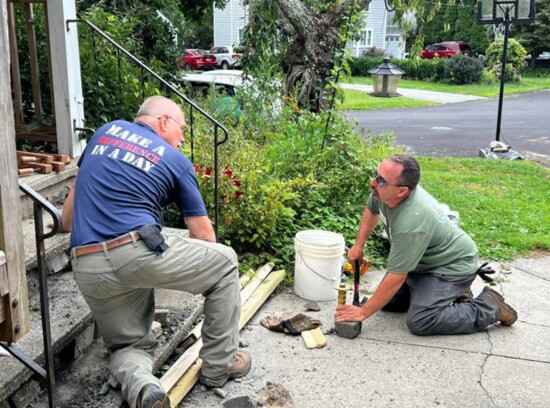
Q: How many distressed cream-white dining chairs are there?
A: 0